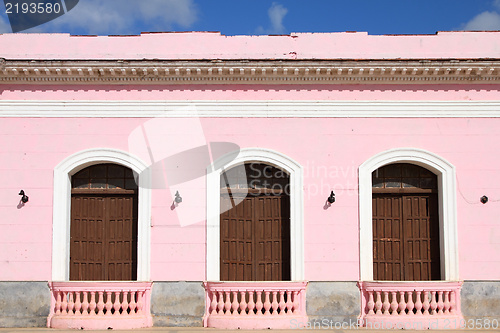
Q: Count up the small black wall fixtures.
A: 4